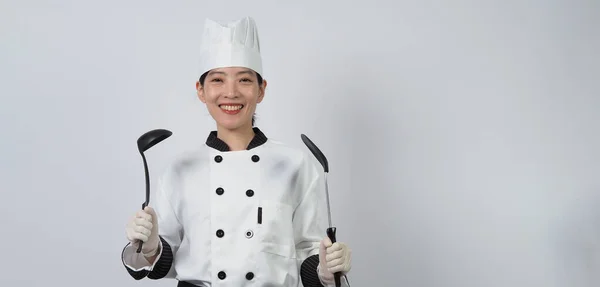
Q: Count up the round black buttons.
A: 7